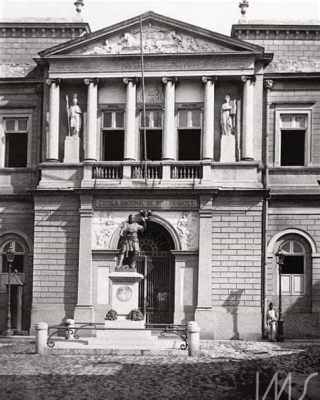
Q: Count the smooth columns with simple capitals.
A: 6